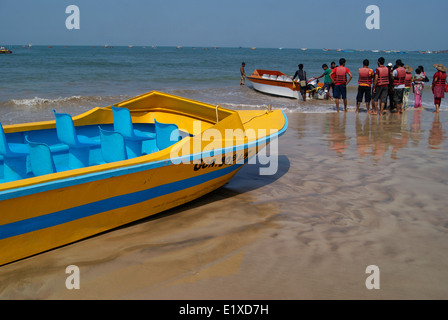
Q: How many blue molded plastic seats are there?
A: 6